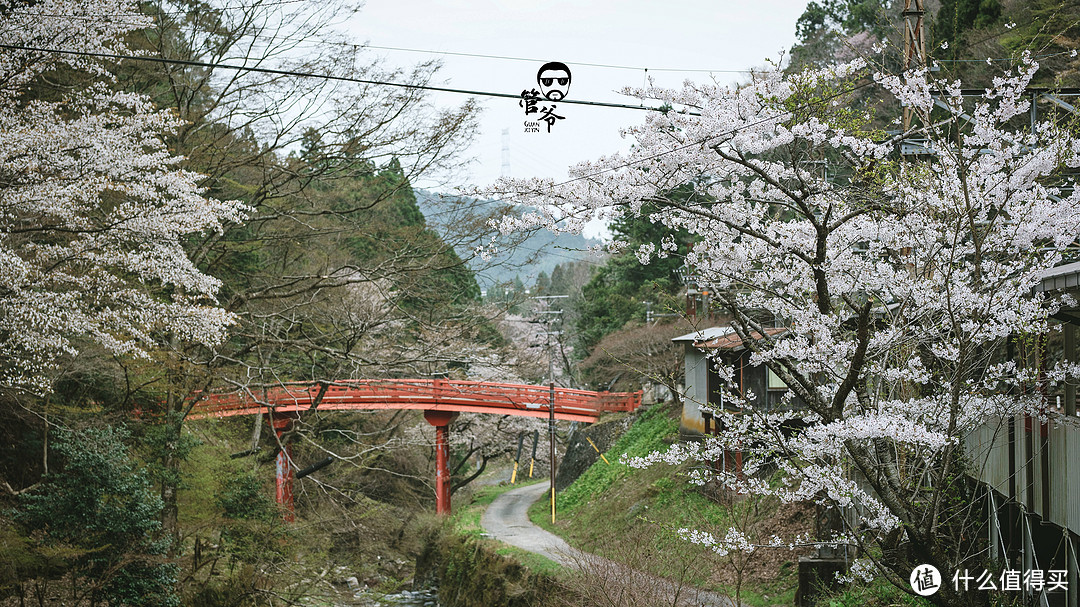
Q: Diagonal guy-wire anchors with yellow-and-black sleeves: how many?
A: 3